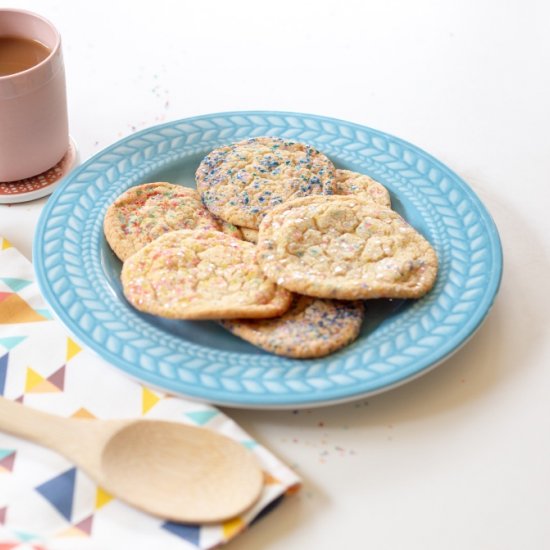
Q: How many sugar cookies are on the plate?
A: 6